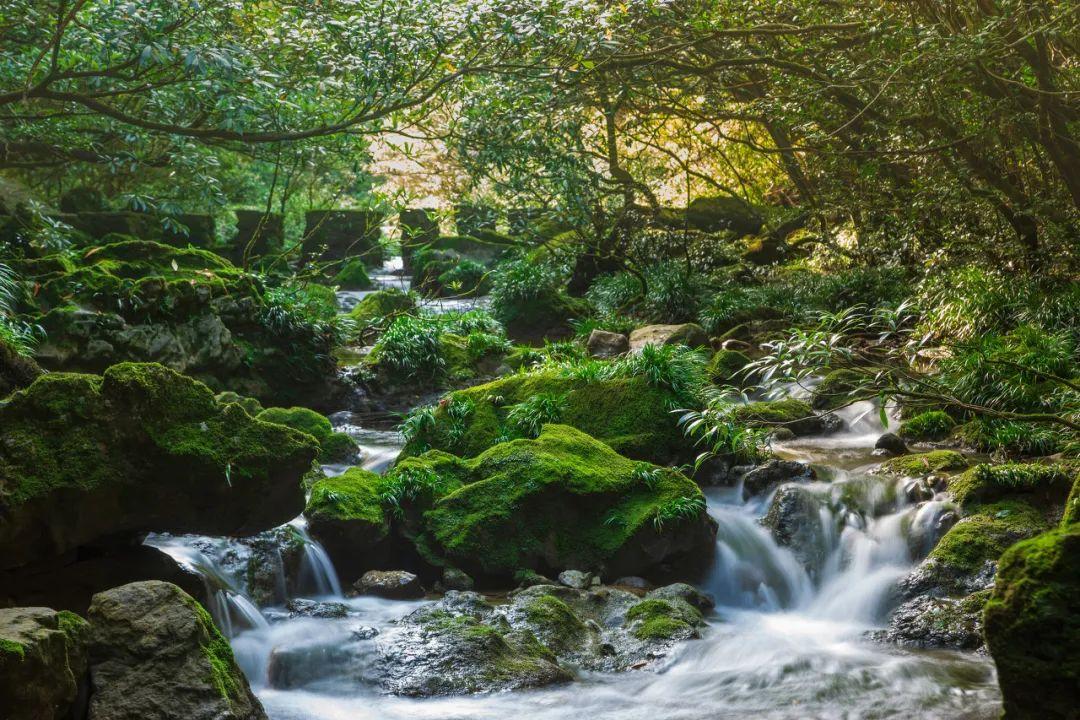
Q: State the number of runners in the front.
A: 0